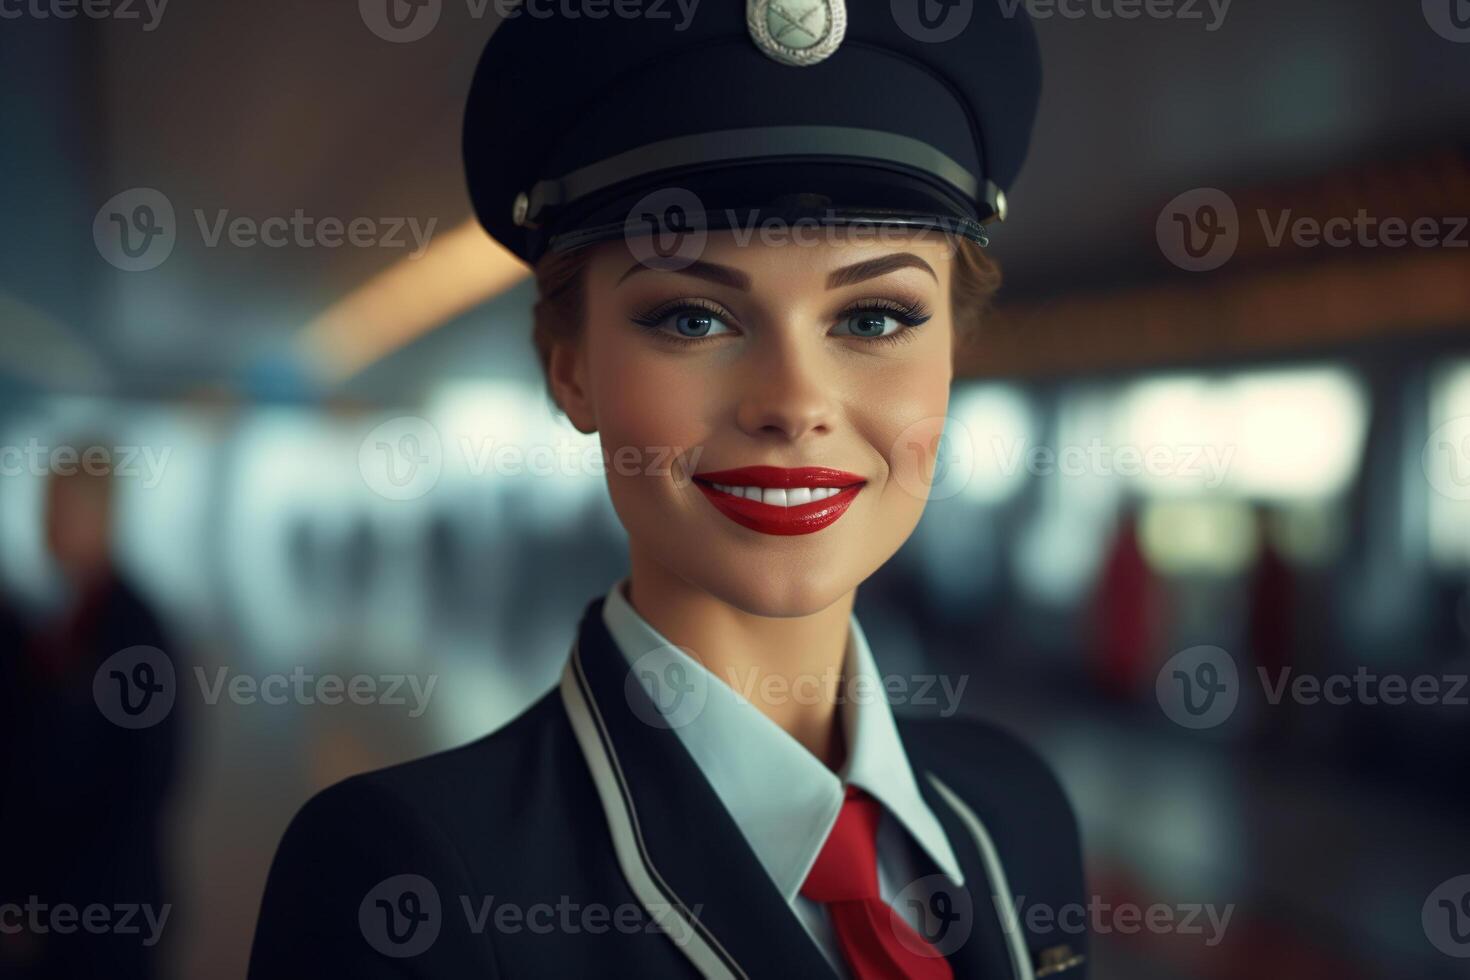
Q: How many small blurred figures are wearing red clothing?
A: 2